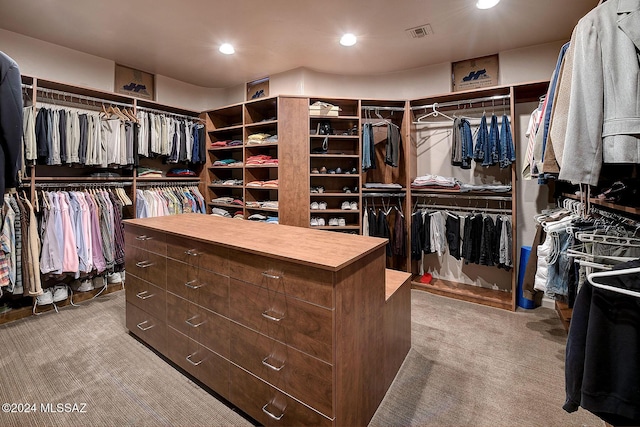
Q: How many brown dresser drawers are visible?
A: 12